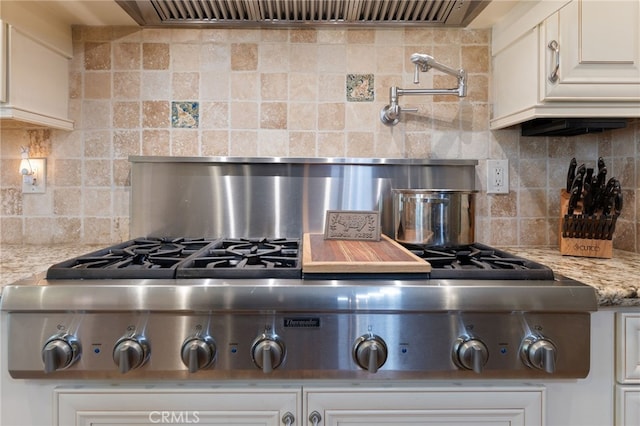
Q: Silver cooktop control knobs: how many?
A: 7